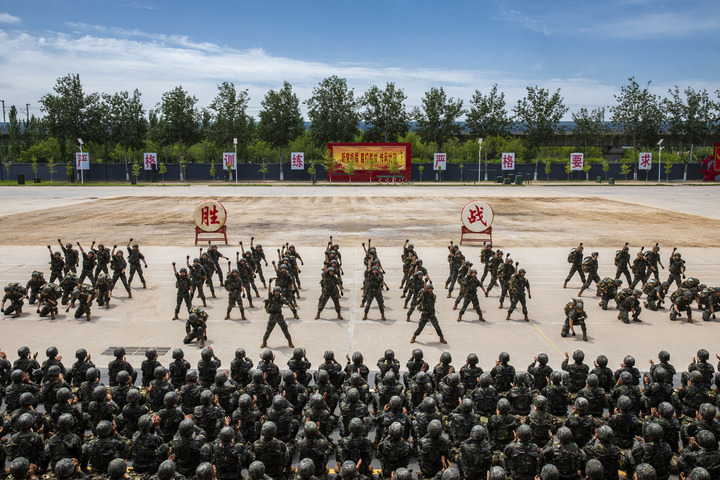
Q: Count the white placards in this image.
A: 8